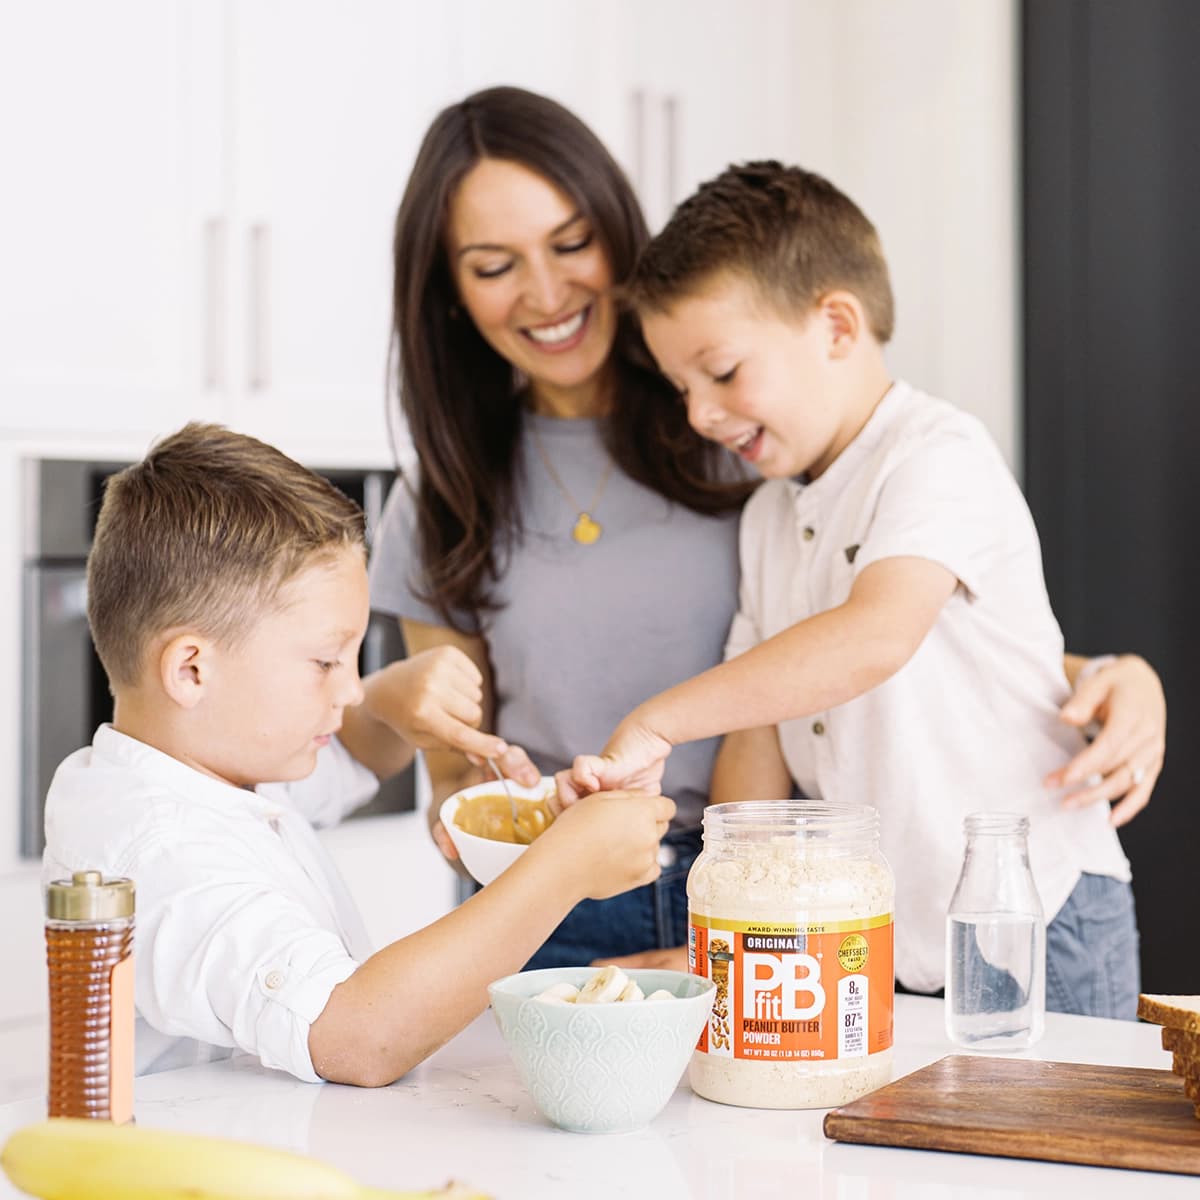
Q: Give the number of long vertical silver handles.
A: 4